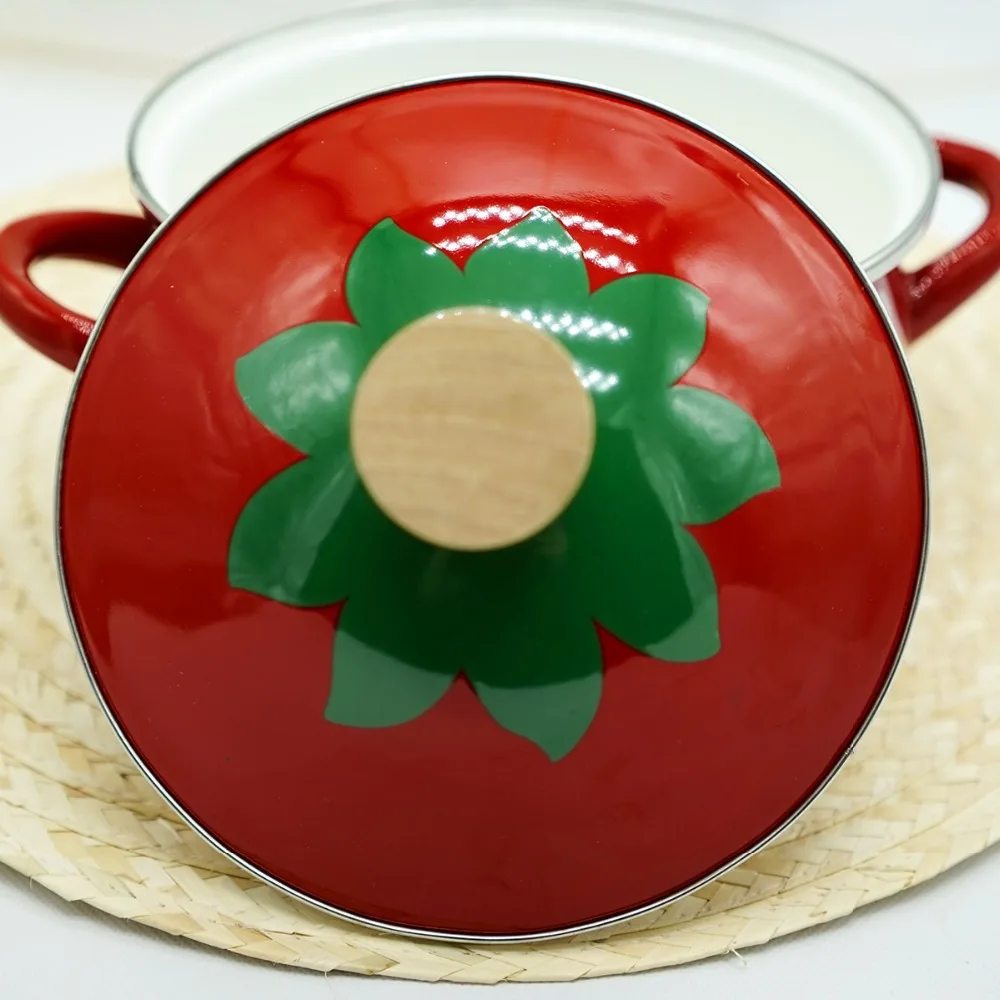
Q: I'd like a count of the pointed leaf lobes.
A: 9